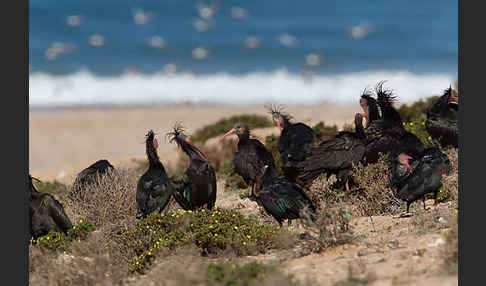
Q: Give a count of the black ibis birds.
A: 13